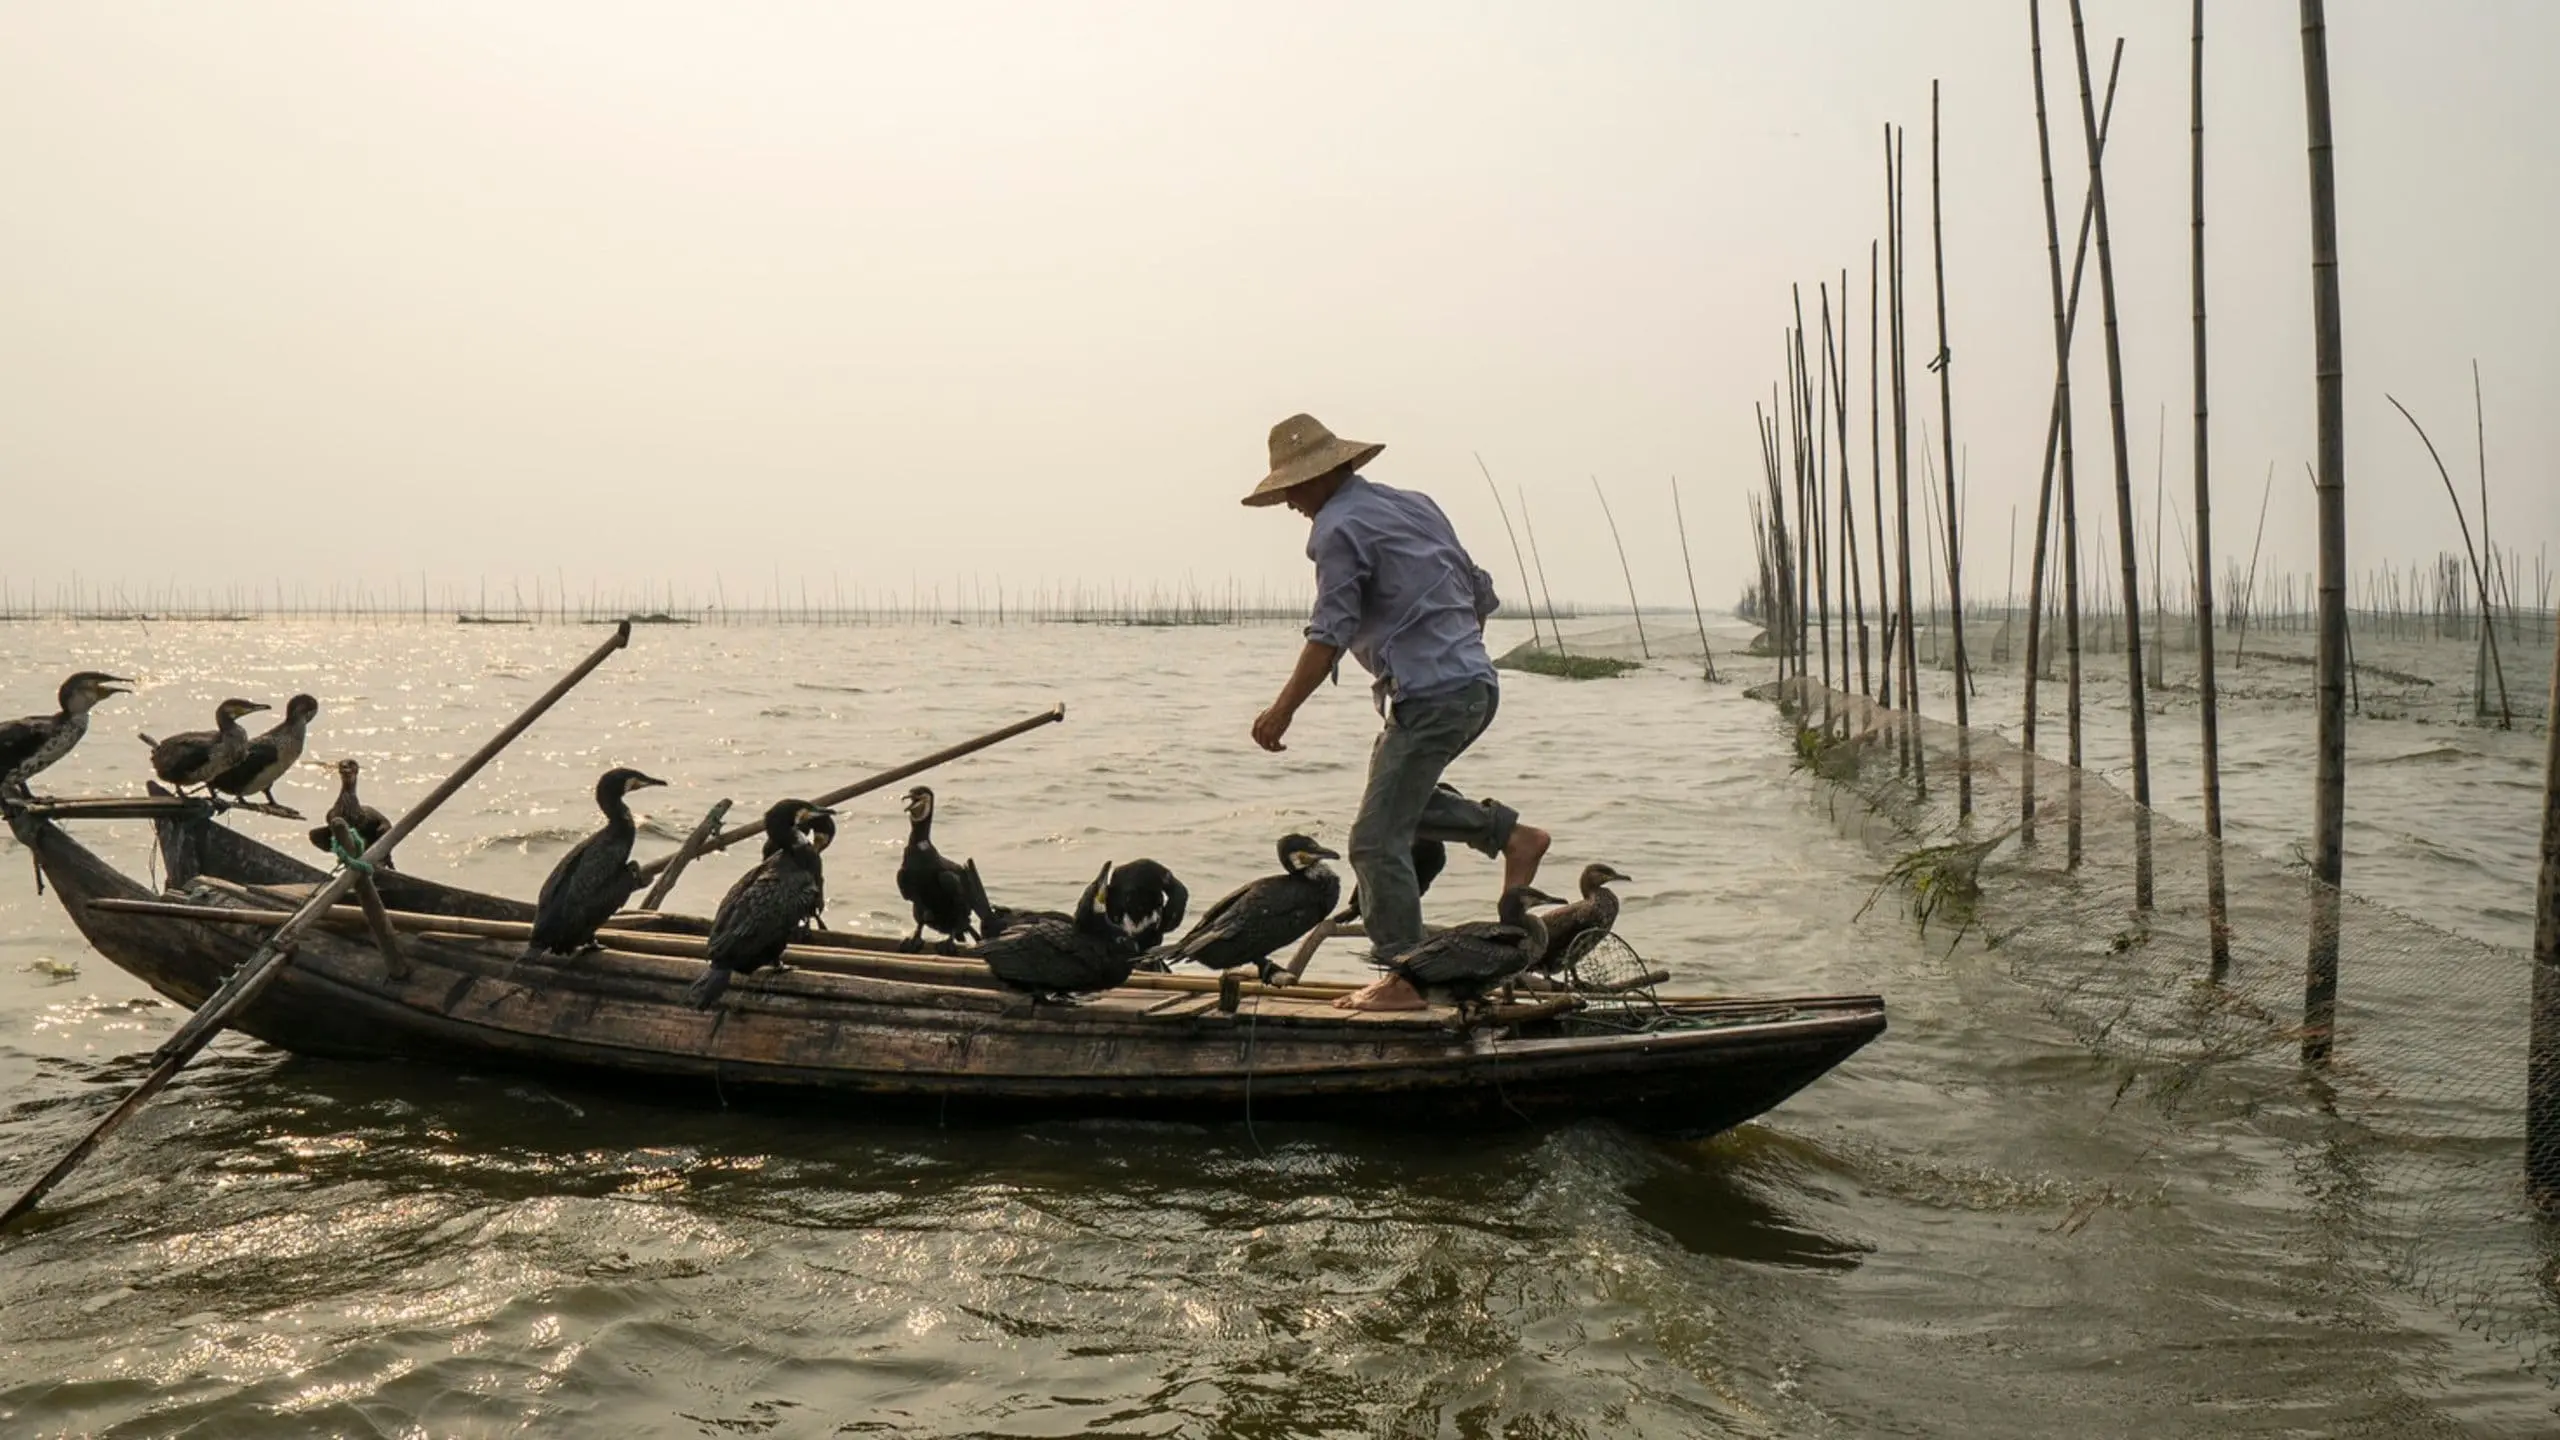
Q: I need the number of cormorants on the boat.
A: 14